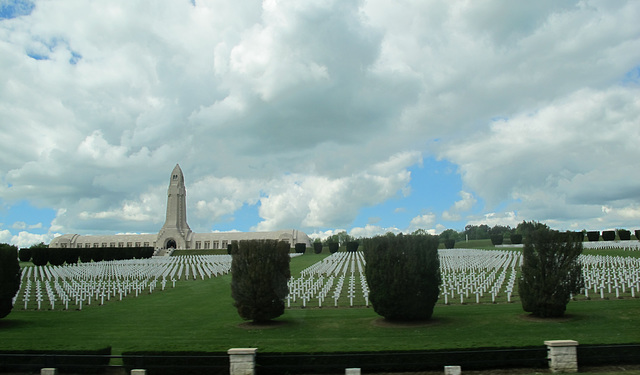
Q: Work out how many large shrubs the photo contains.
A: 4